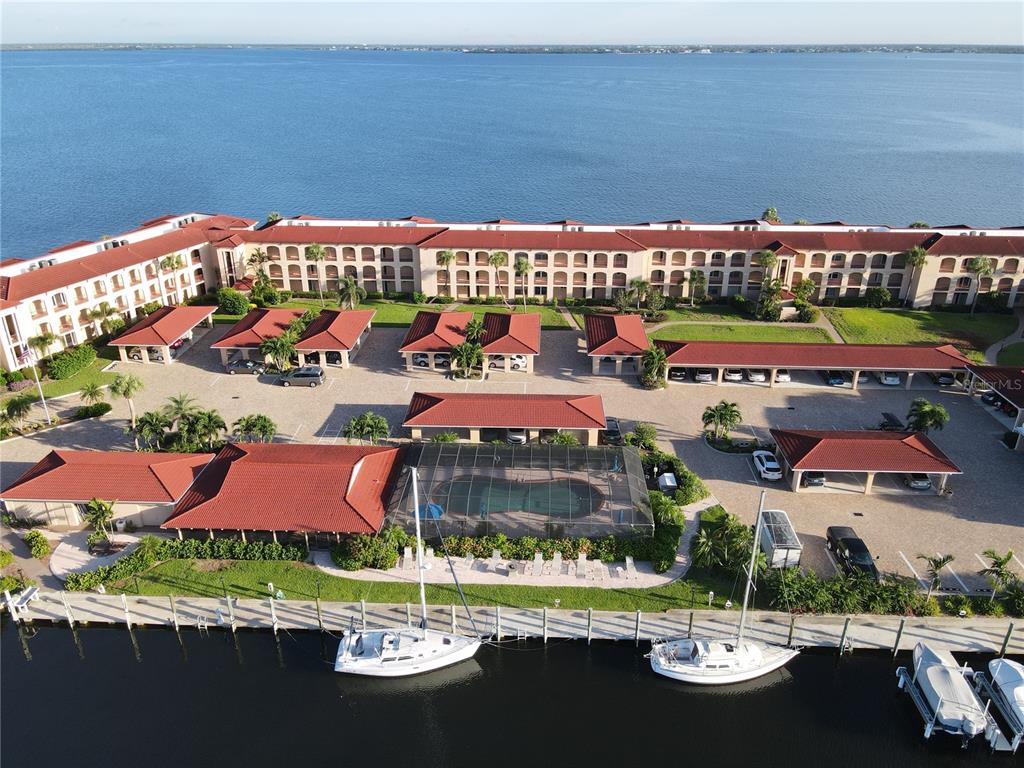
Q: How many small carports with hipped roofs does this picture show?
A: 6